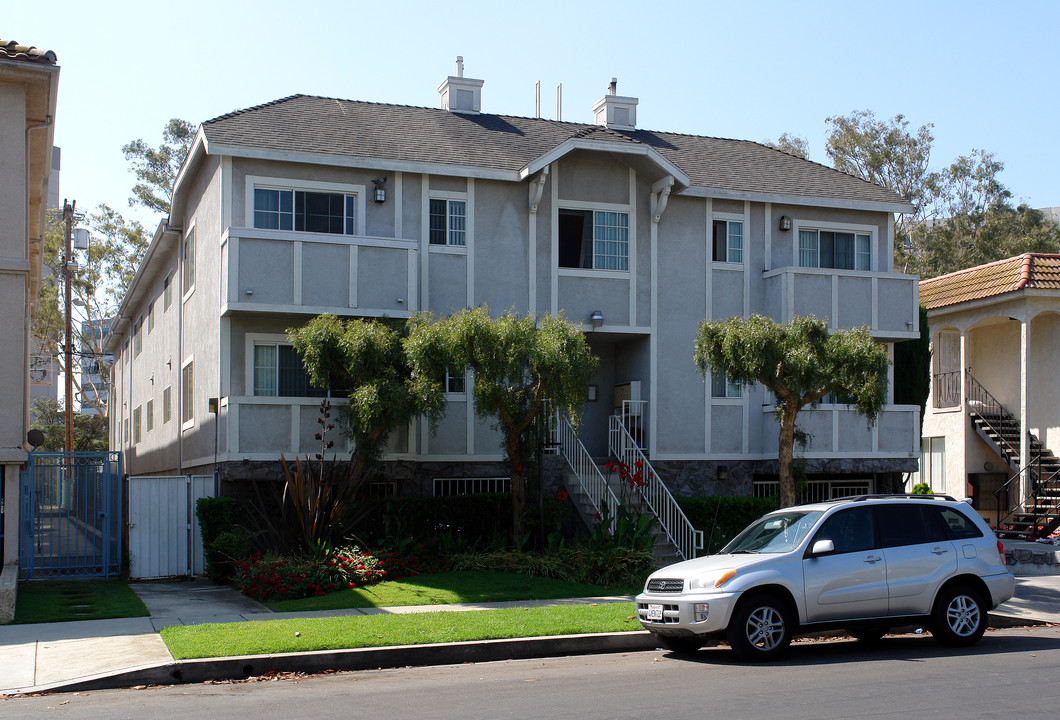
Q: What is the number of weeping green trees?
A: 3